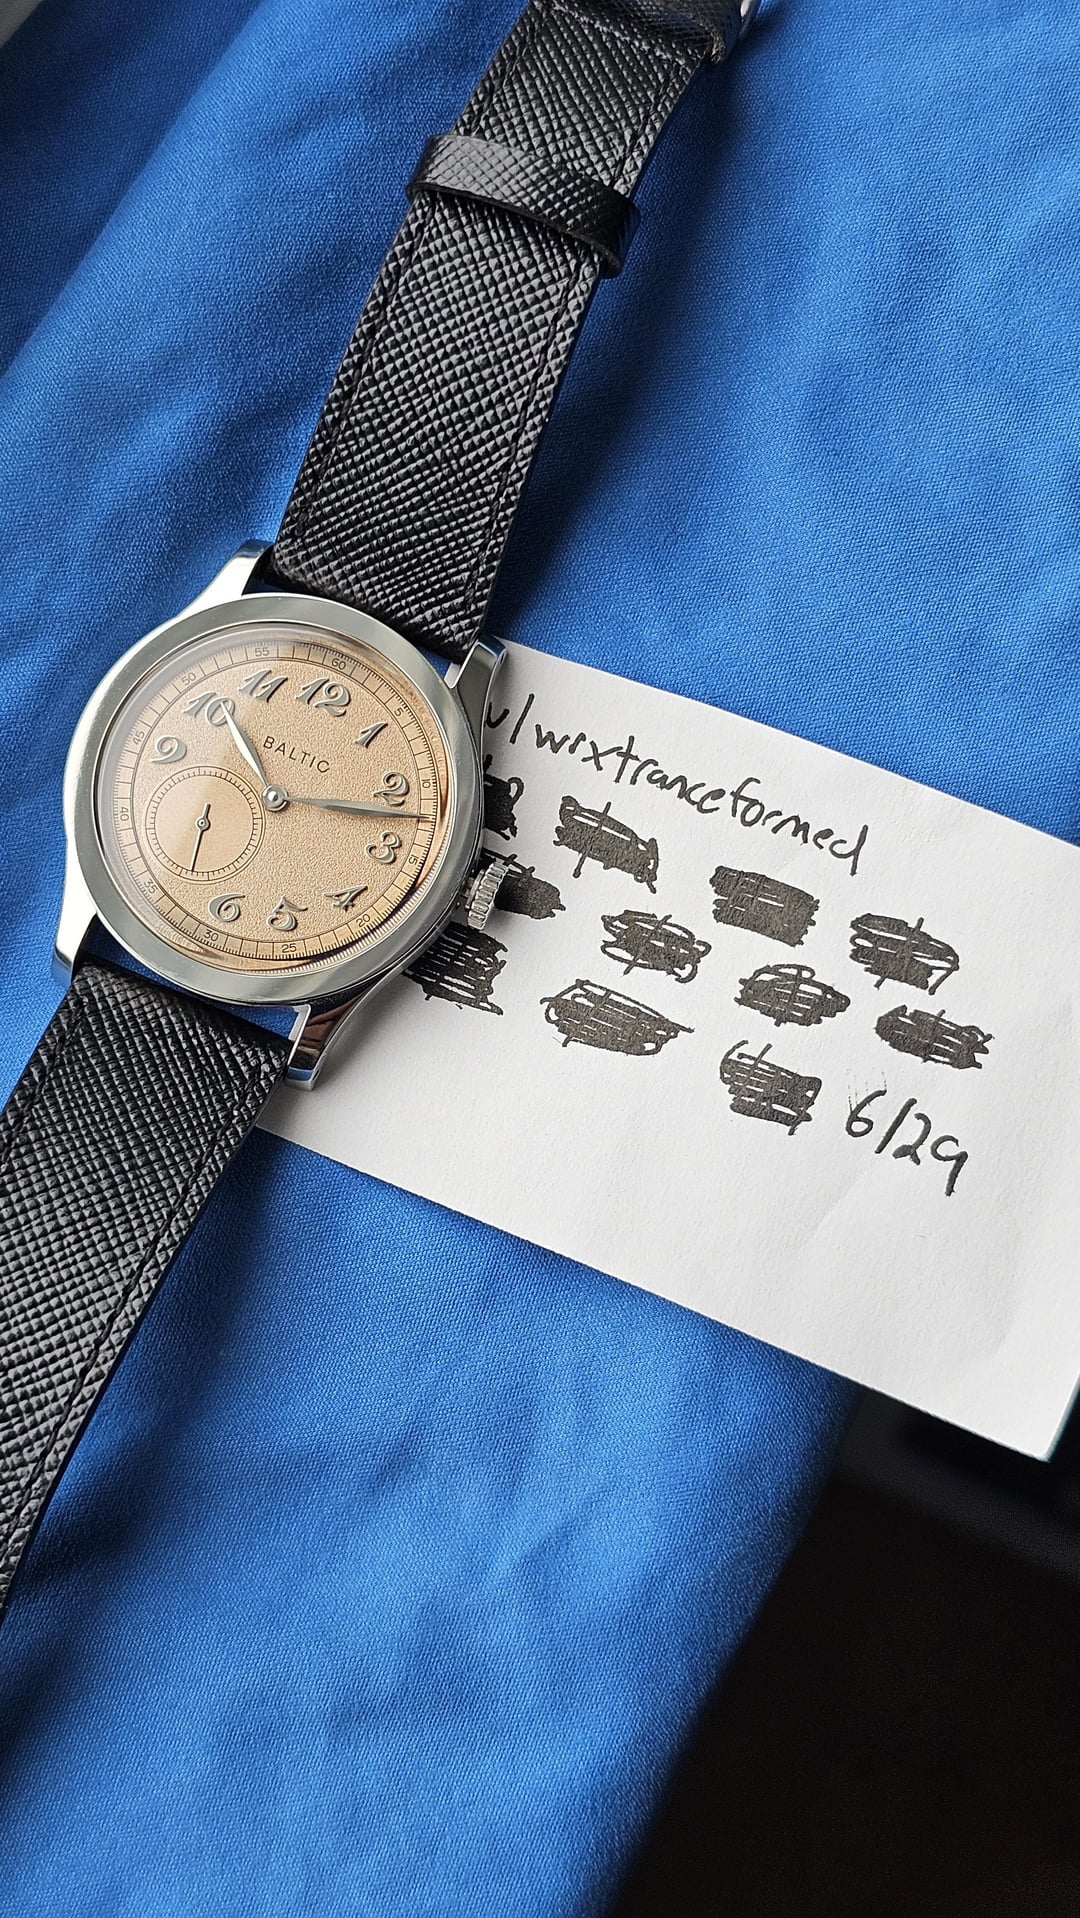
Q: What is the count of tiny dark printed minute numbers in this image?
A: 12